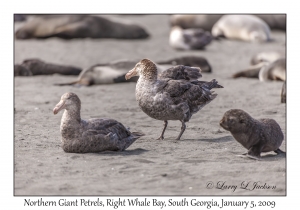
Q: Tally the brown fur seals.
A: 1